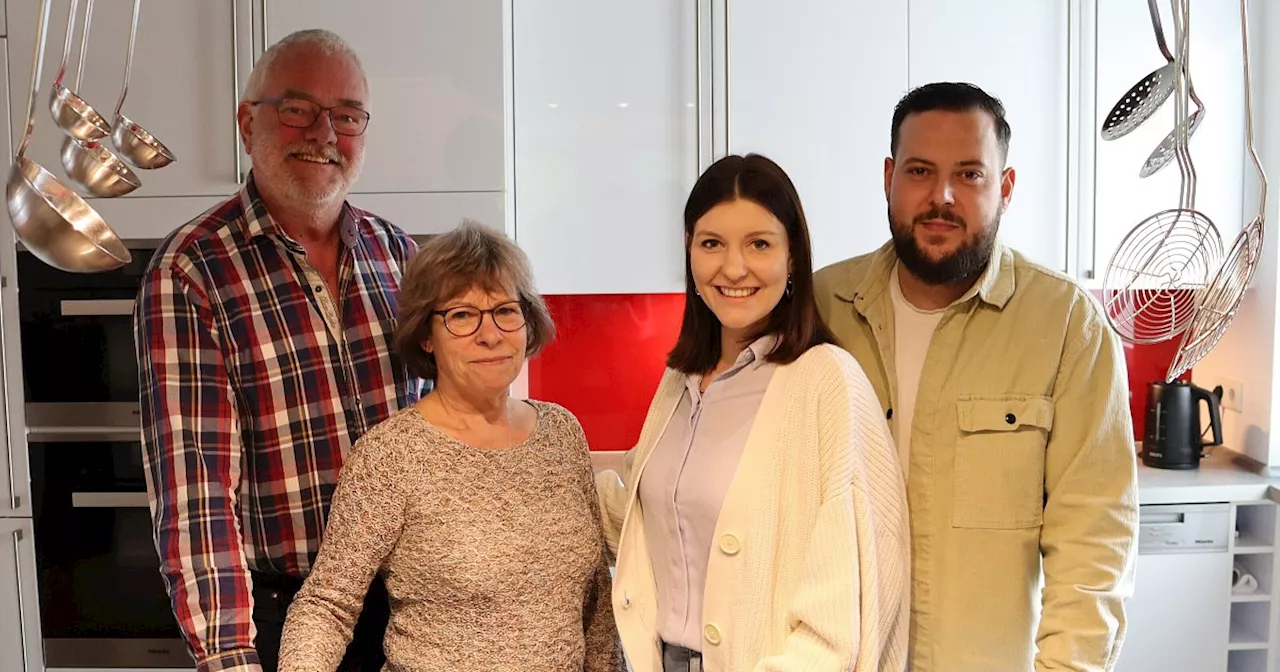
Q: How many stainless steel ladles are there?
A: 4